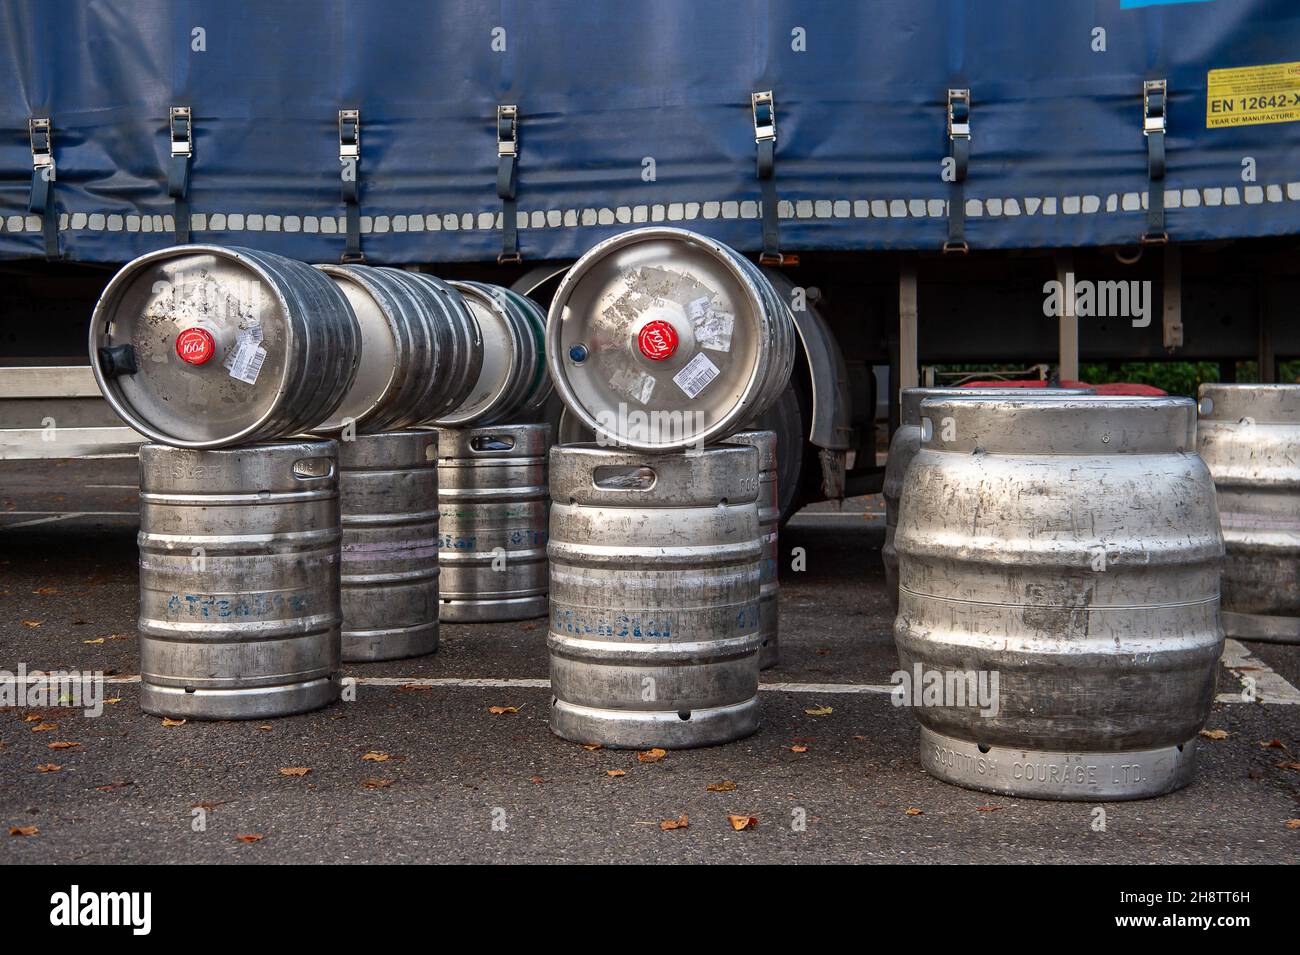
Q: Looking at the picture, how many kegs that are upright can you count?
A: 8